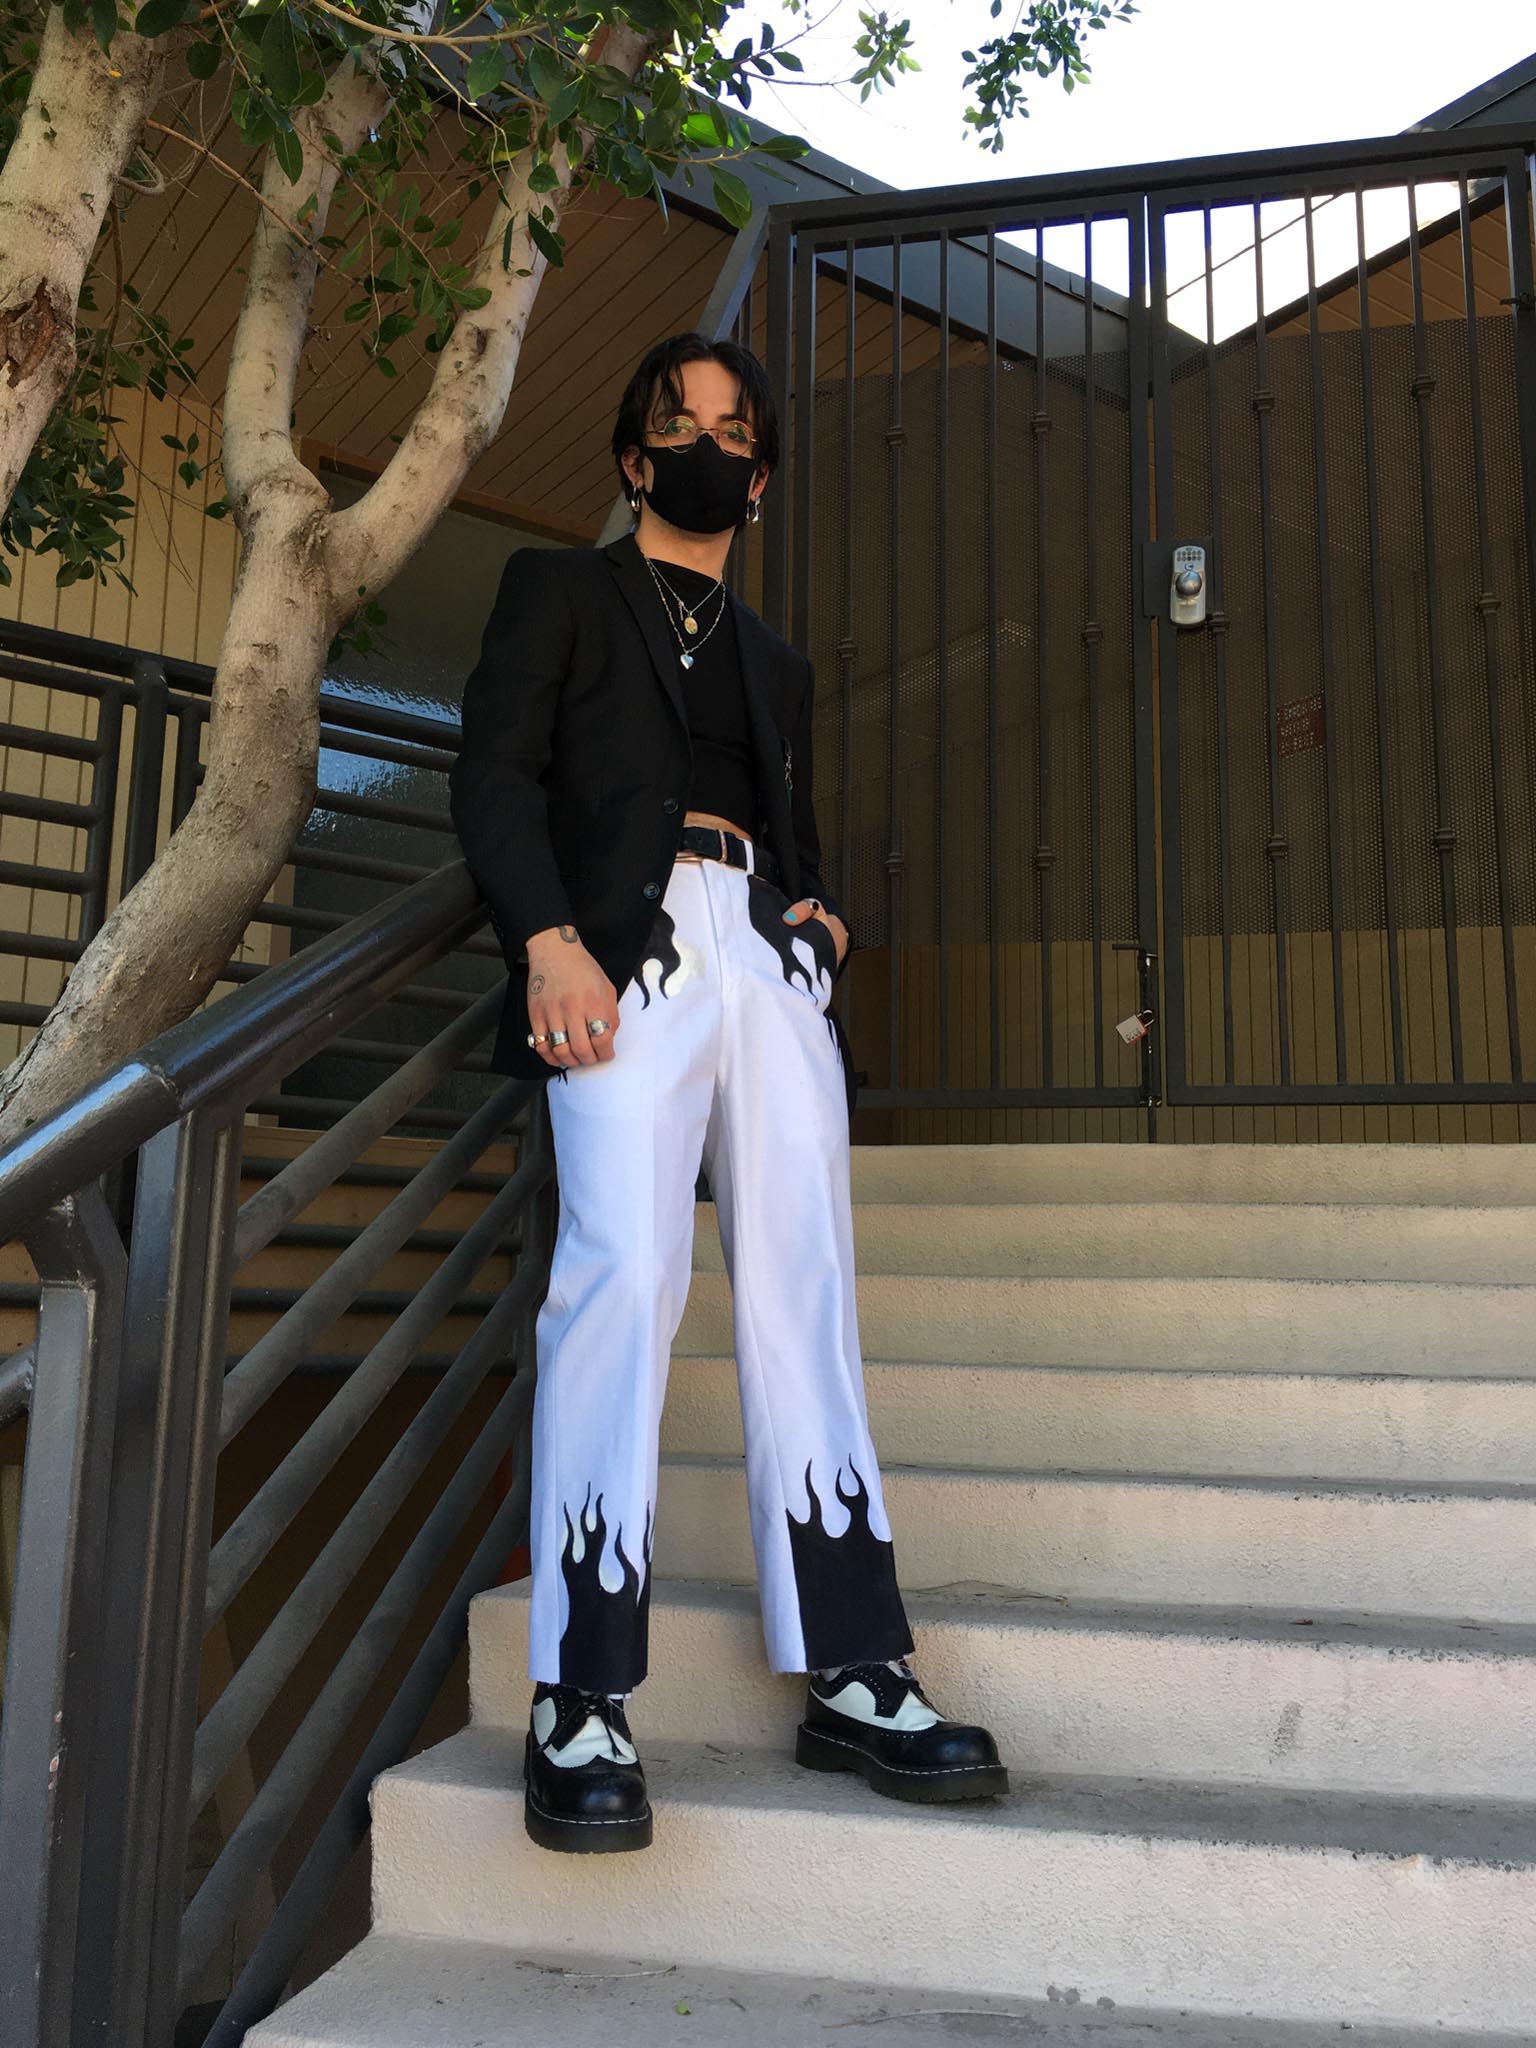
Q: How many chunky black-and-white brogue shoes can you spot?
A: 2